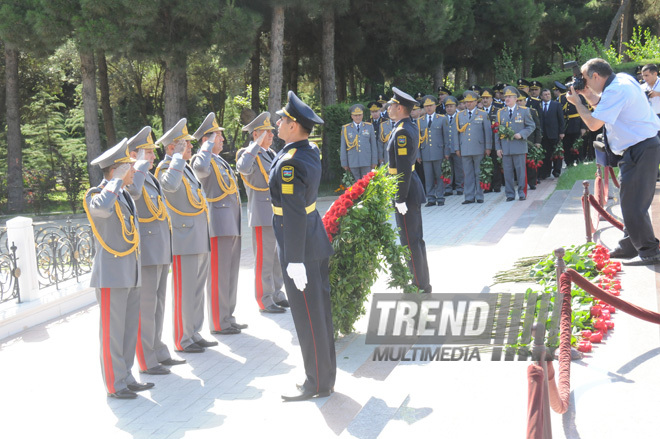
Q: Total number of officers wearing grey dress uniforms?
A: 11